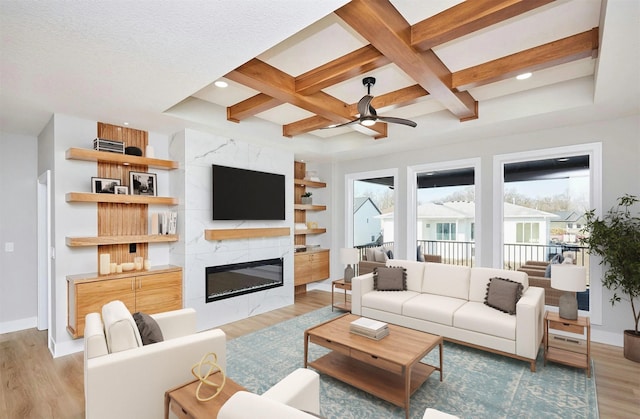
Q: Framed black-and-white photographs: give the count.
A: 3